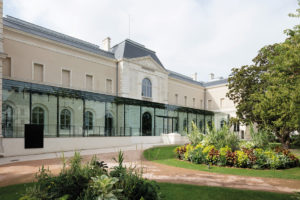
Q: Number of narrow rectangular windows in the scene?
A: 11